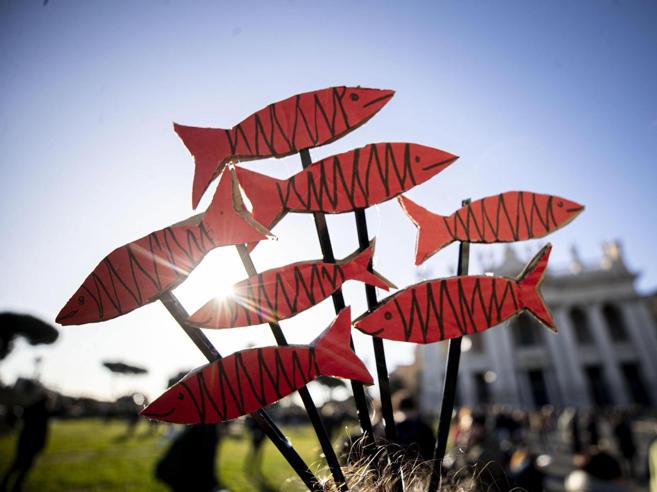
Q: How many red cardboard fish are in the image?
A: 7